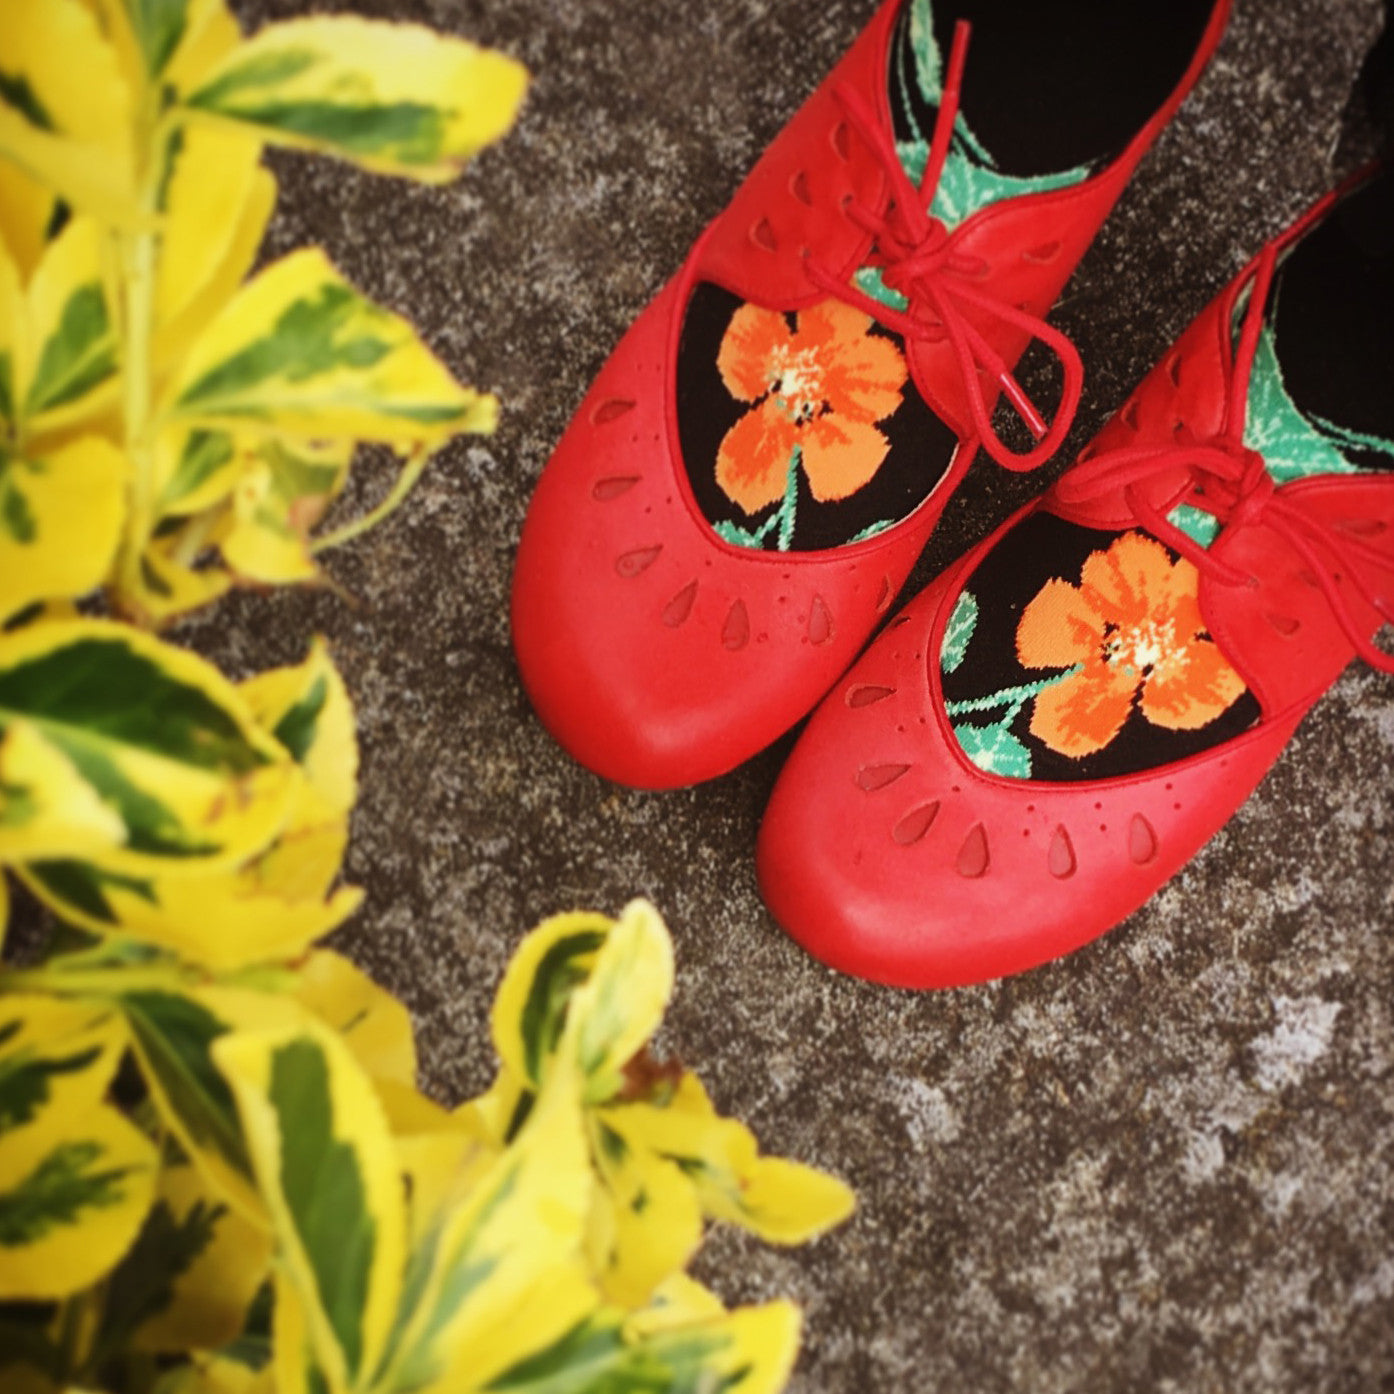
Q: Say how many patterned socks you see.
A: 2